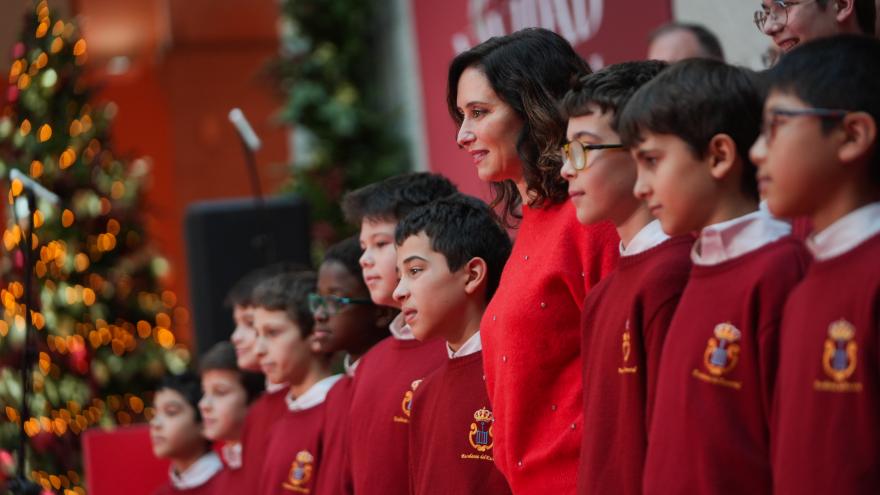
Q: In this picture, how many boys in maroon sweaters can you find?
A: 10